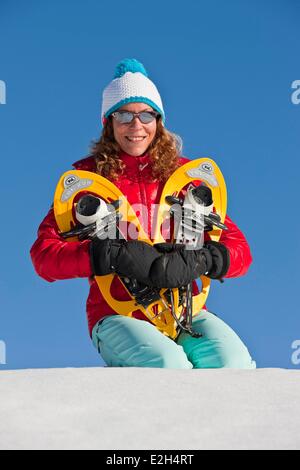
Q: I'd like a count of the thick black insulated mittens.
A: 2